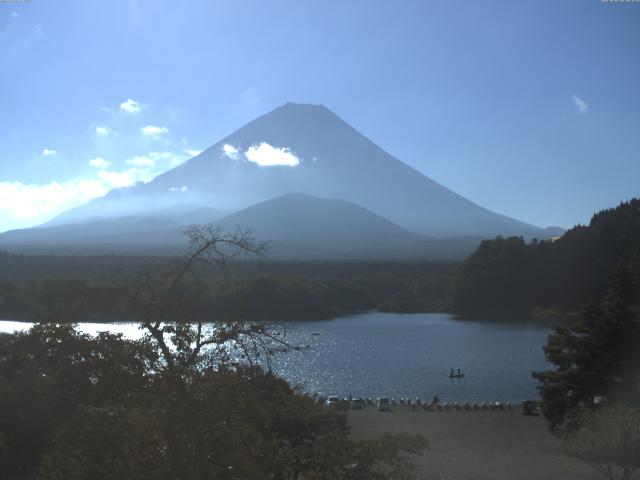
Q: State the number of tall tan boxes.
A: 0